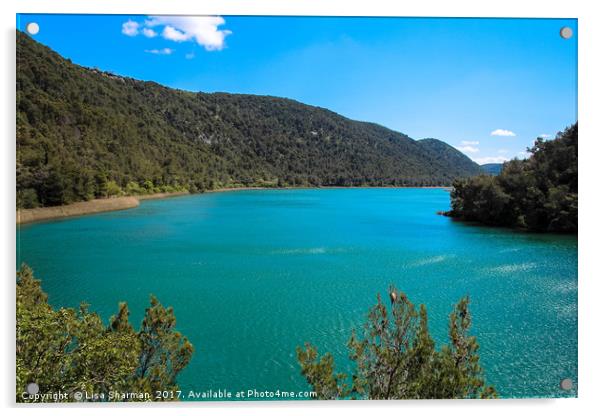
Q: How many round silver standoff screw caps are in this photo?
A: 4